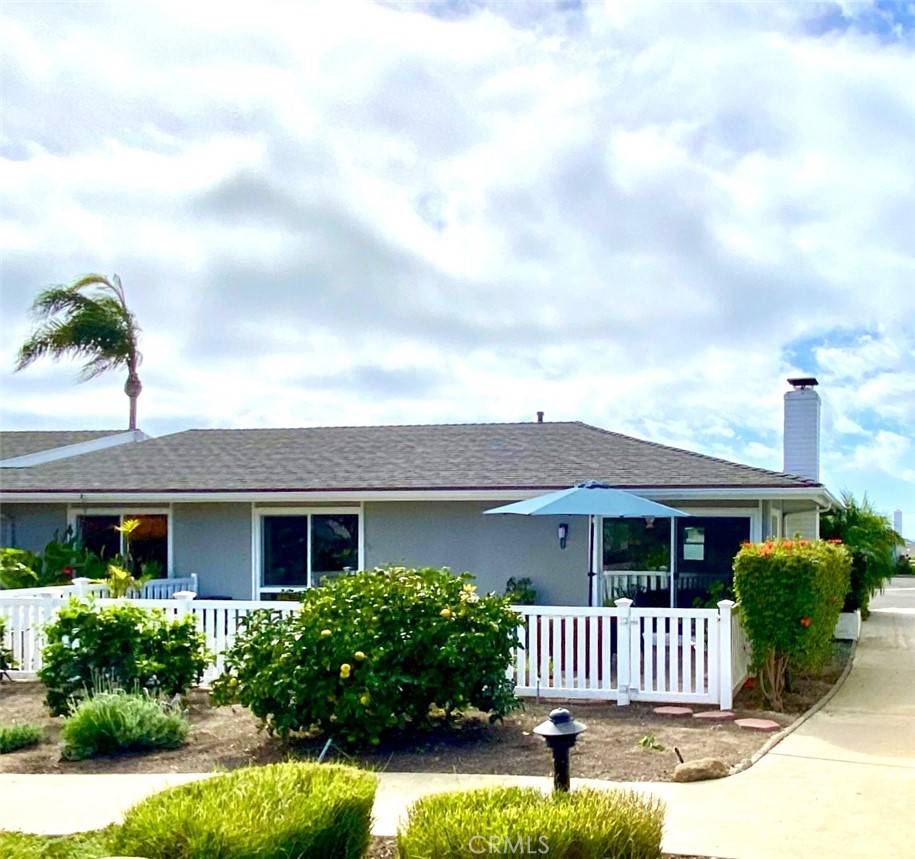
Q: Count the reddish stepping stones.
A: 3